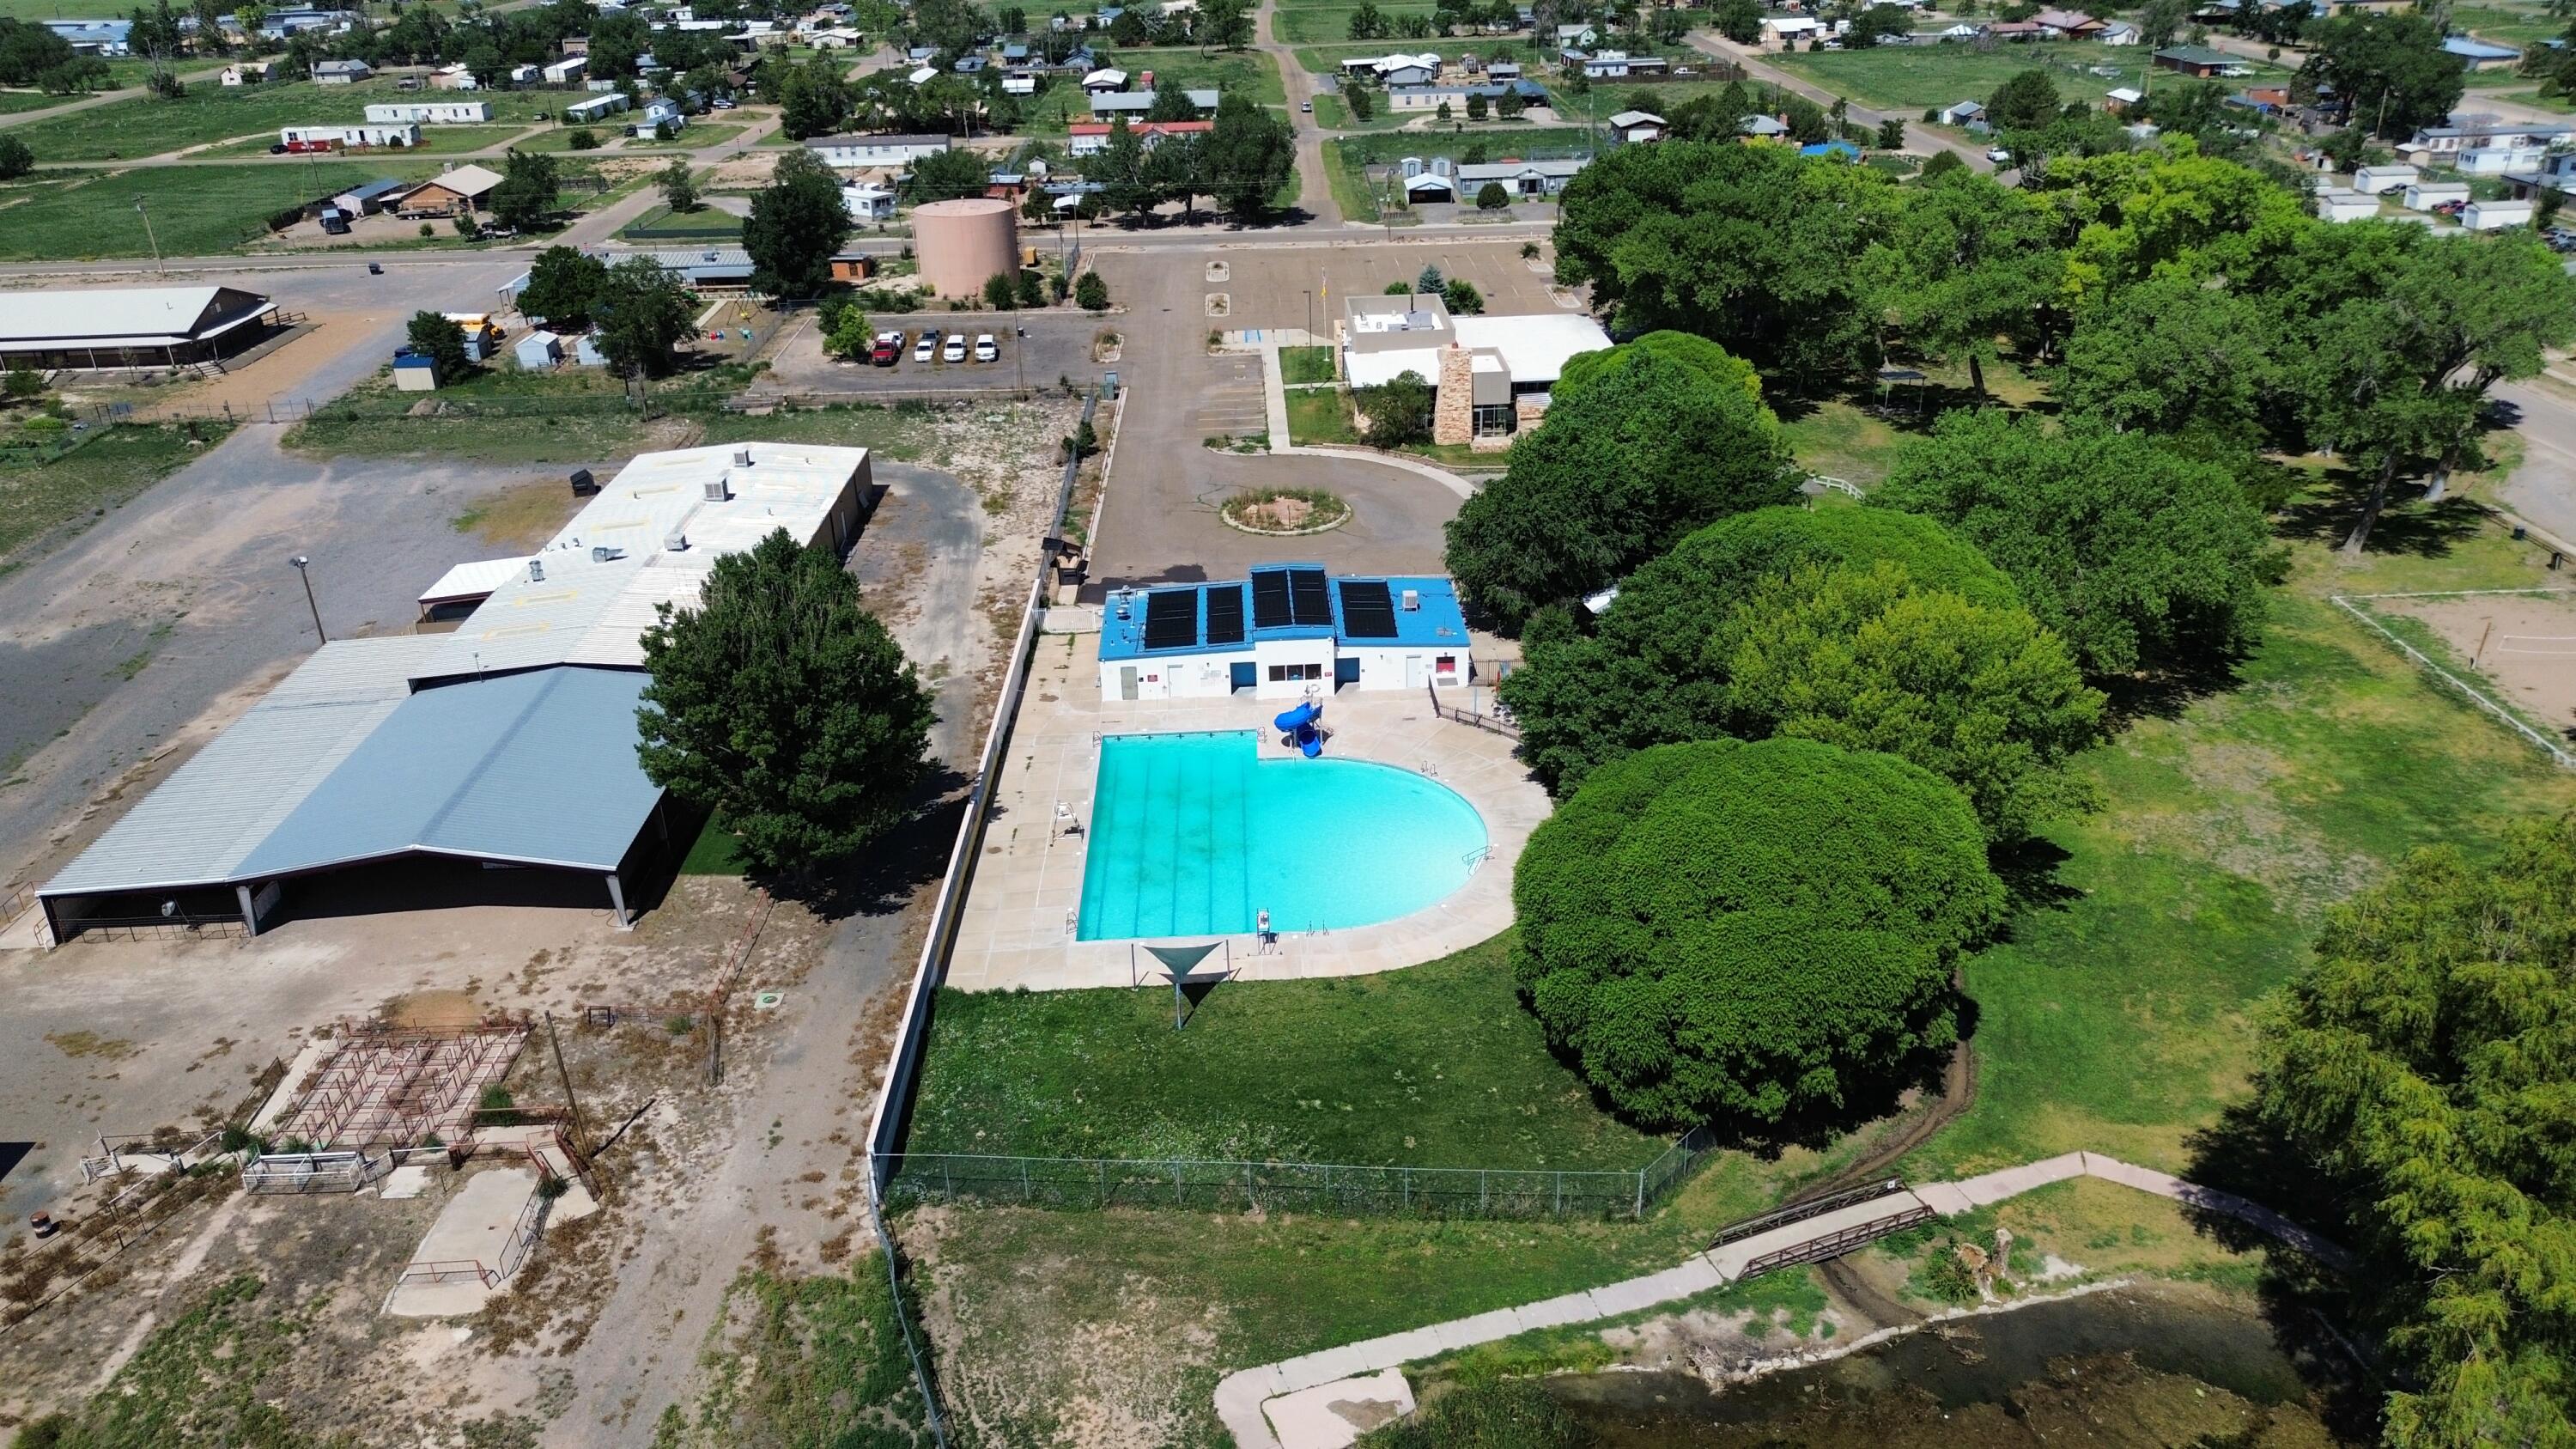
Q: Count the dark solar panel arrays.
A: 5